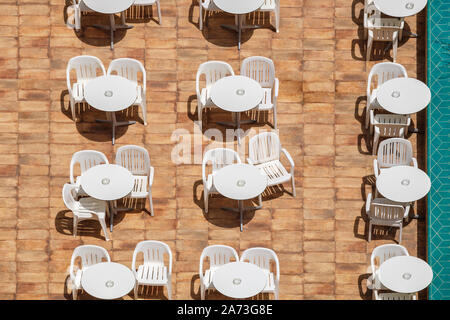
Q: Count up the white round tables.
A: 12